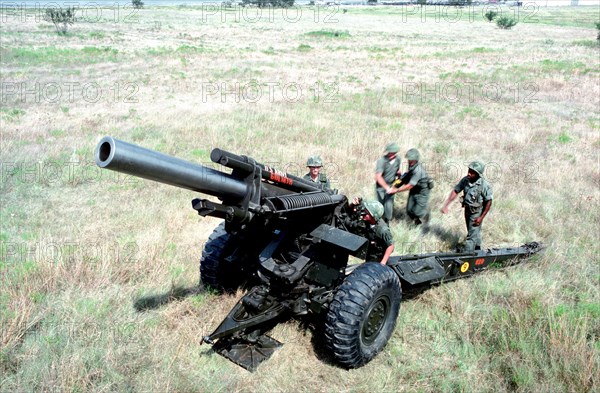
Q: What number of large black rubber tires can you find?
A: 2